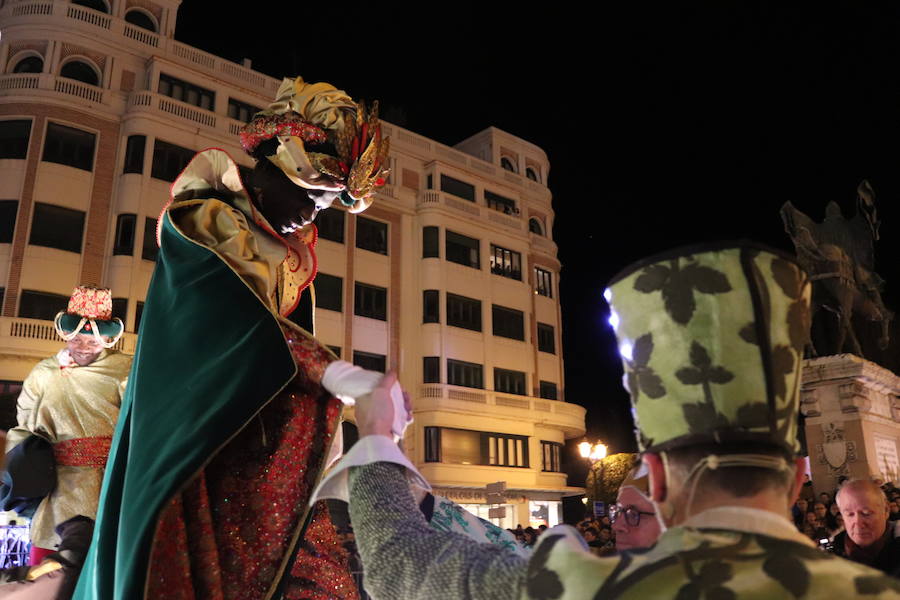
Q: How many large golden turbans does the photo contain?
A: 1